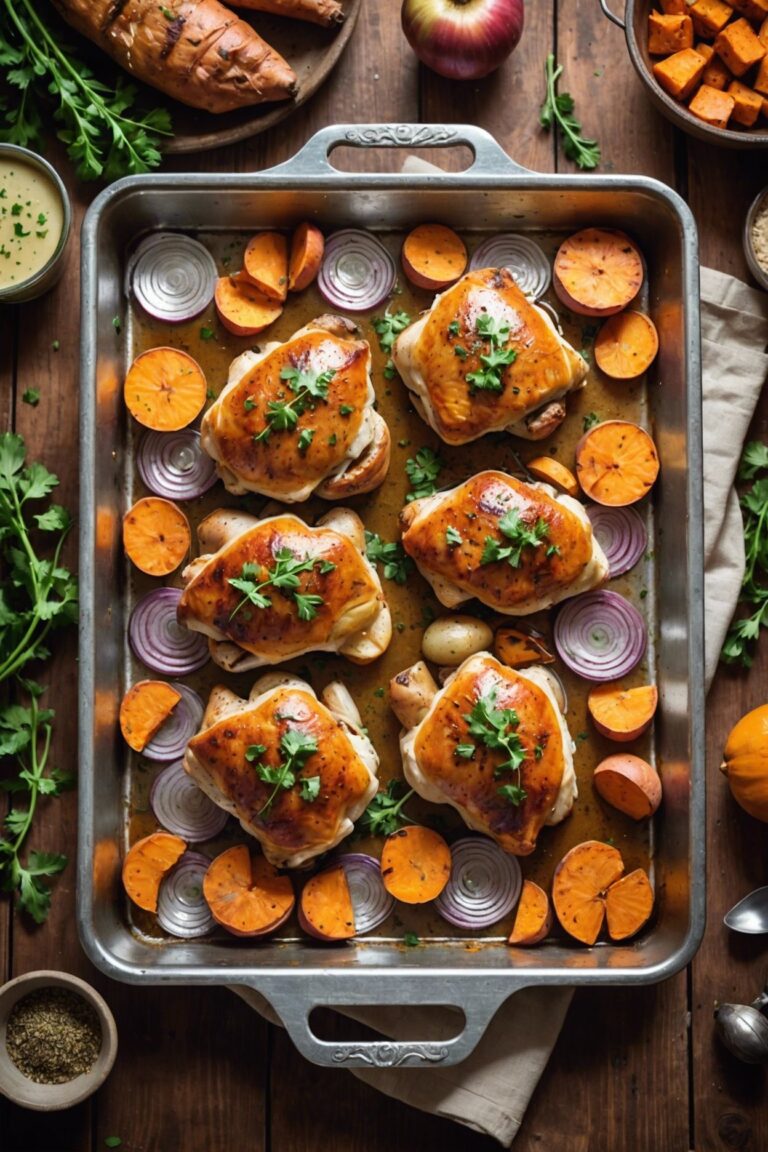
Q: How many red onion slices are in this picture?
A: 12